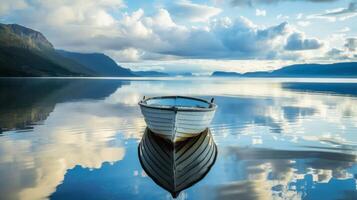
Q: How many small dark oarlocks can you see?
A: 2